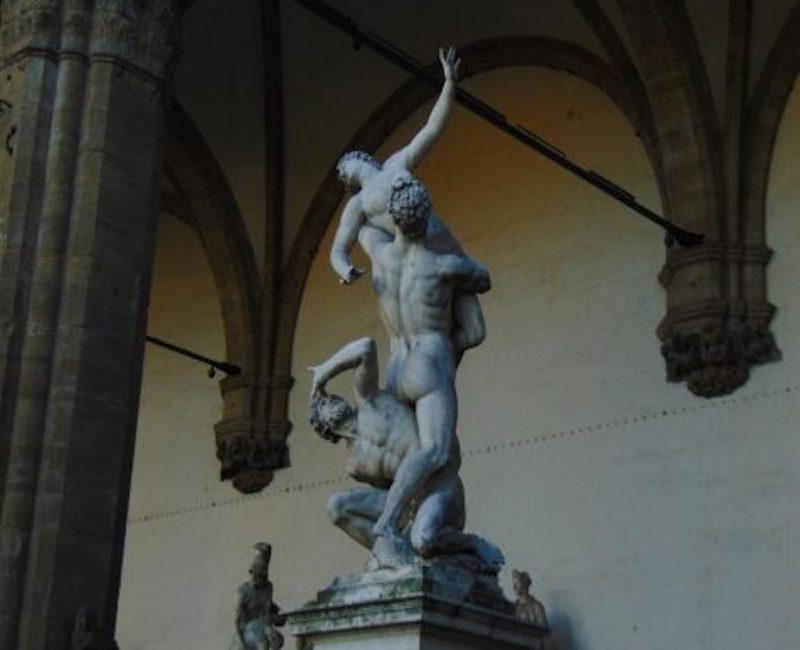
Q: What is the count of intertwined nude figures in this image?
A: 3